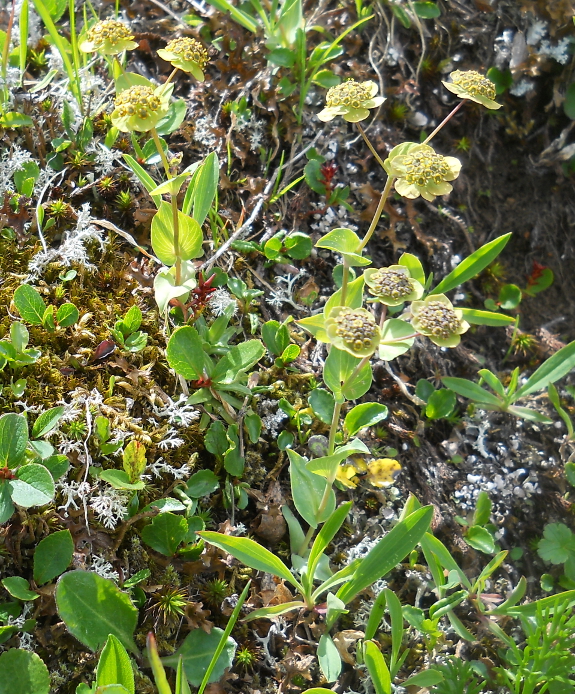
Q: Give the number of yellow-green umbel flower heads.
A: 9